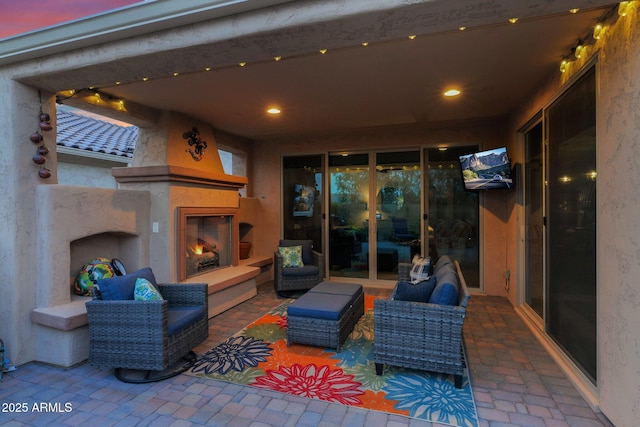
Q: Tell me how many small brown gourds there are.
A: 6